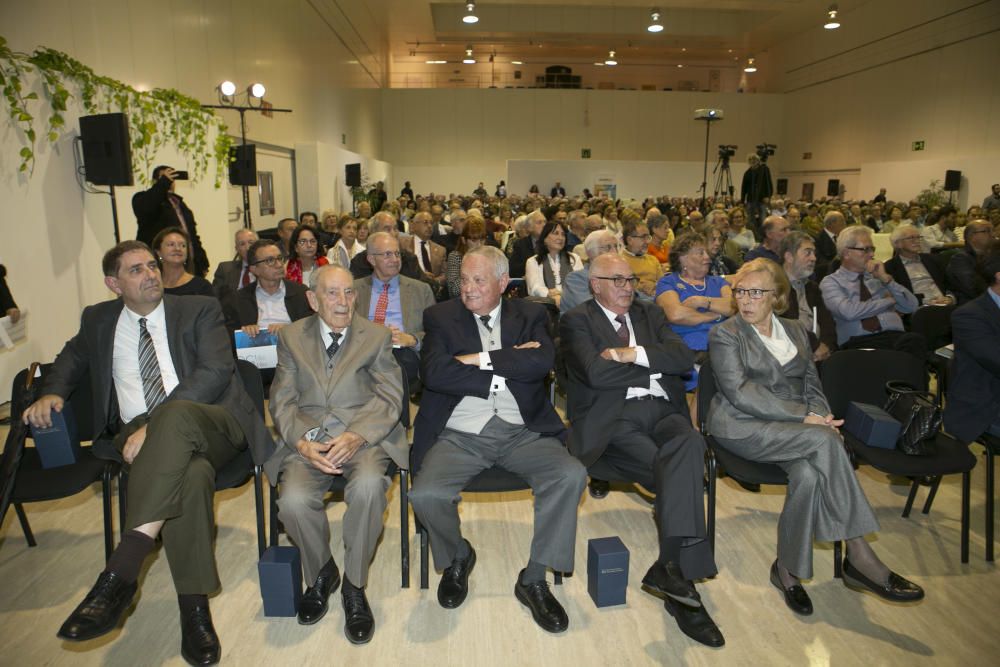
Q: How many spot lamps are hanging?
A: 6